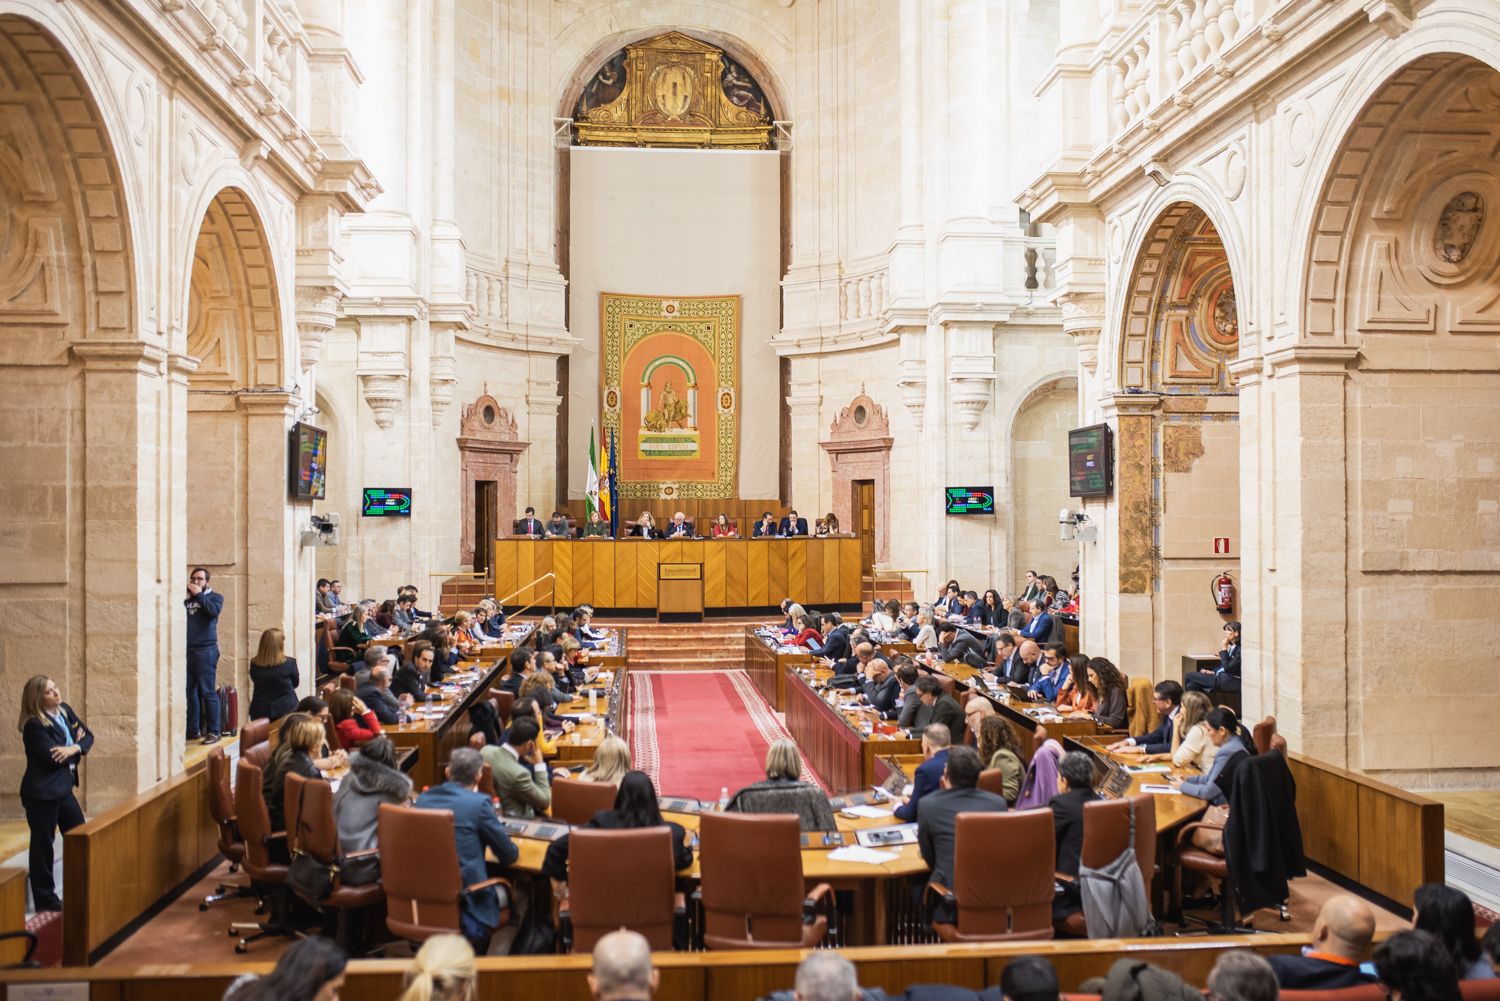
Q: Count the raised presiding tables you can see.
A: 1